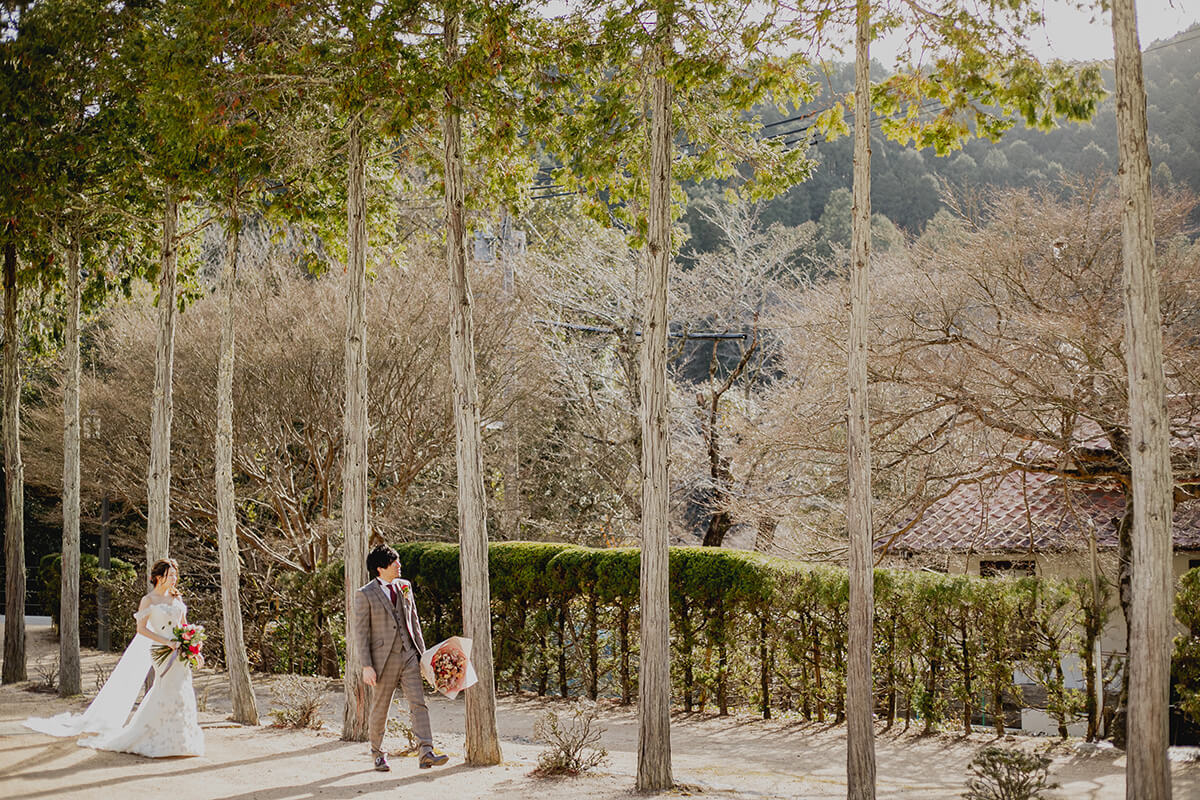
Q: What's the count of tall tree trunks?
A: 9